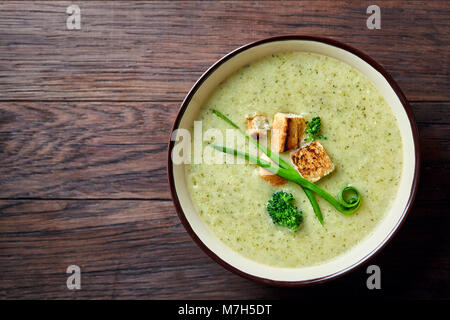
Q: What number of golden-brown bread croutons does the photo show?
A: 4